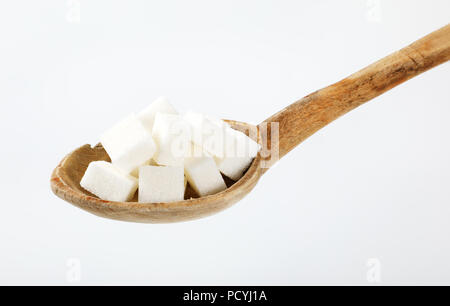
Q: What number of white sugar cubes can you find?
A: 8